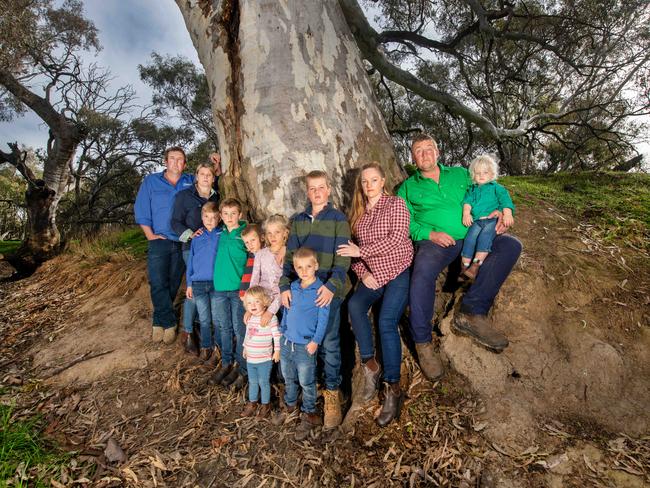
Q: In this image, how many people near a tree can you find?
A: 12